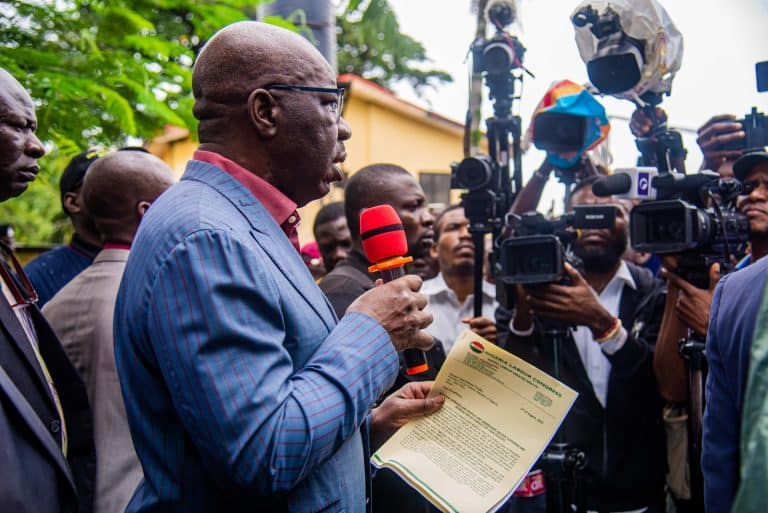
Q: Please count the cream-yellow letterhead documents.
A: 1